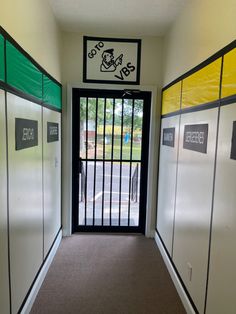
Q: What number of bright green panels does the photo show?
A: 3